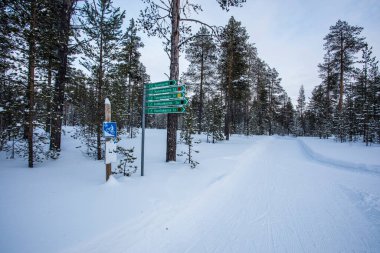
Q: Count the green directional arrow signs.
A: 5